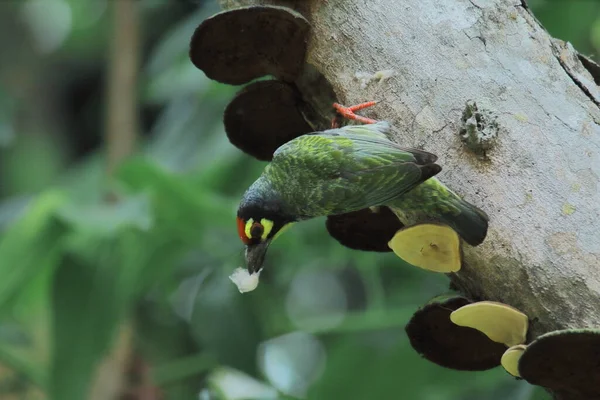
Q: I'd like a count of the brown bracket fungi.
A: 5